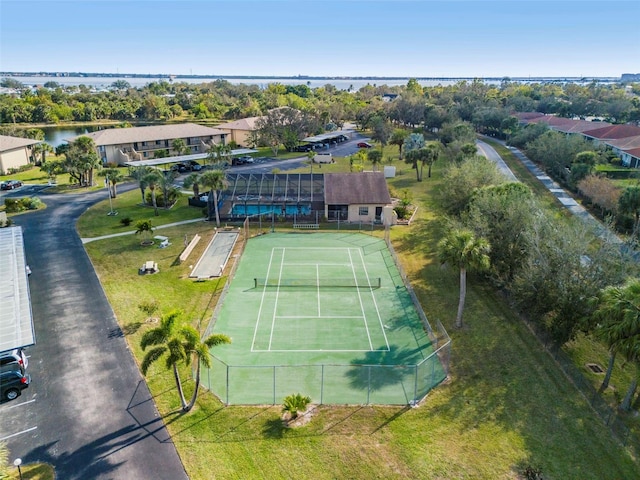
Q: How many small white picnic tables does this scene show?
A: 2